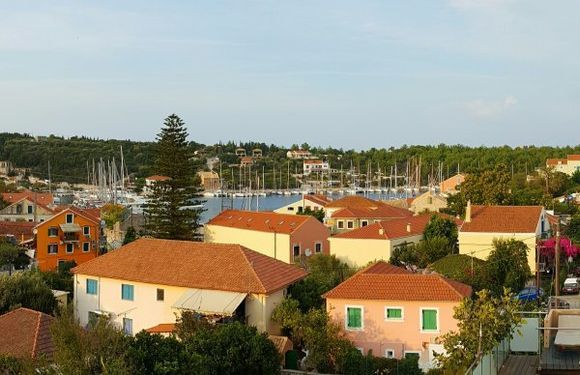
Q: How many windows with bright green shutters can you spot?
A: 3